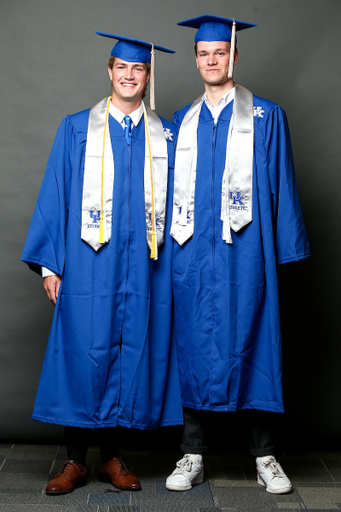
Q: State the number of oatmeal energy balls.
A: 0